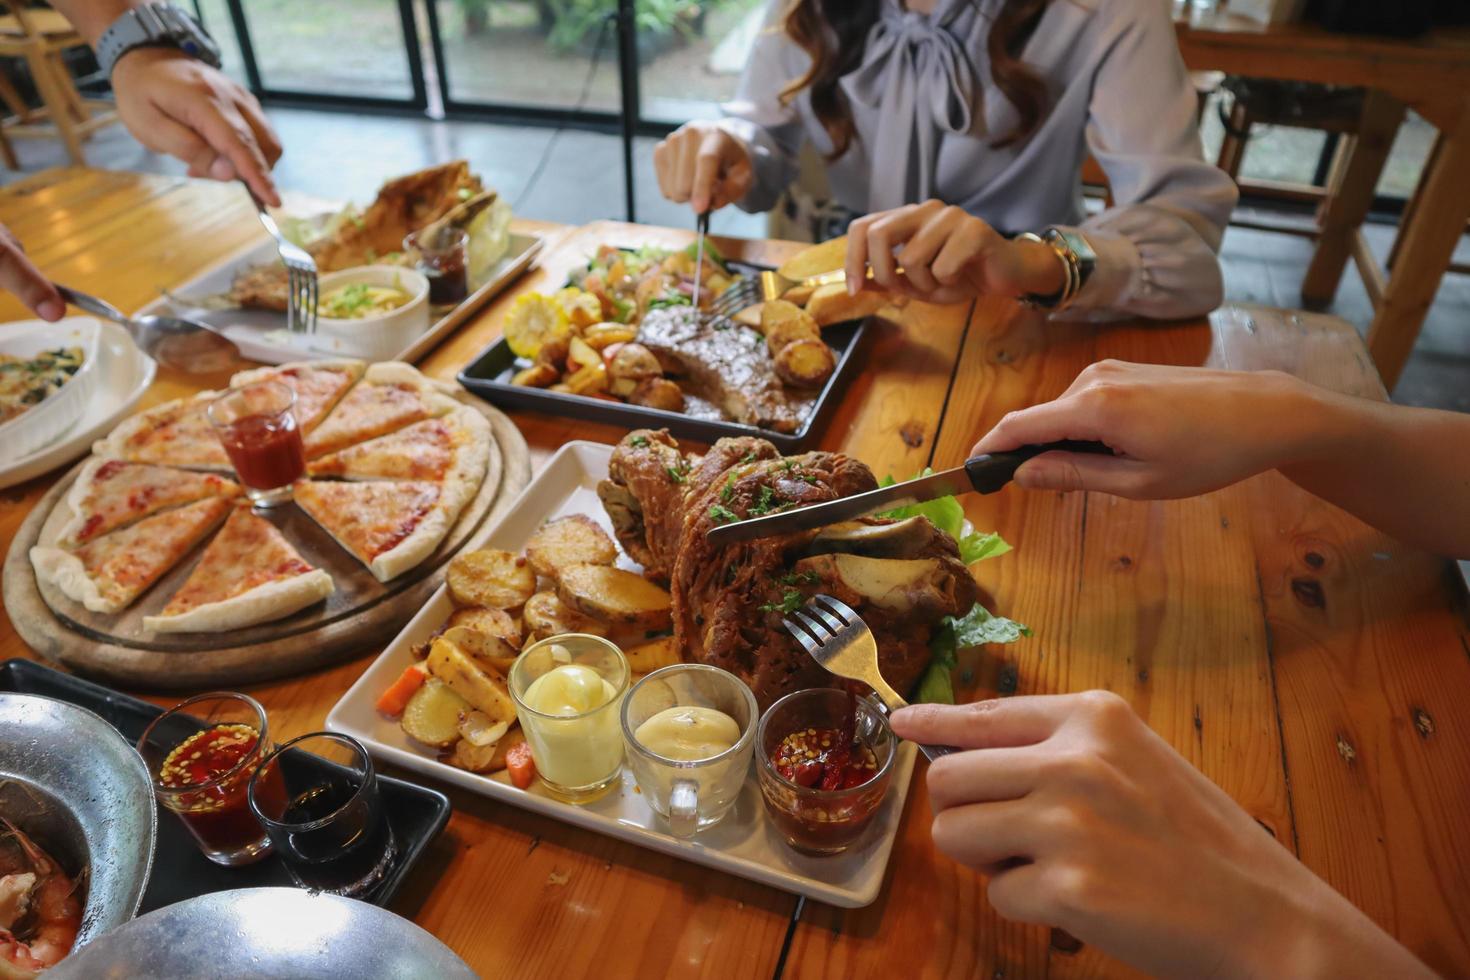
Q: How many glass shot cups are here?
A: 7